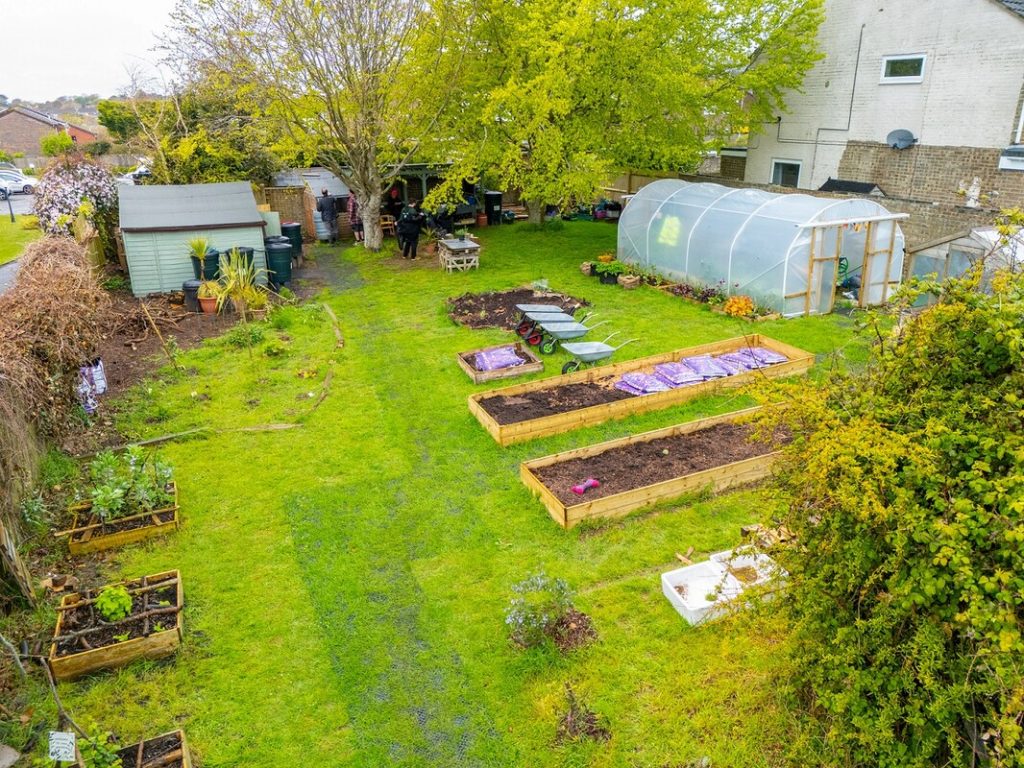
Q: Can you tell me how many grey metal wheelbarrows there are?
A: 4